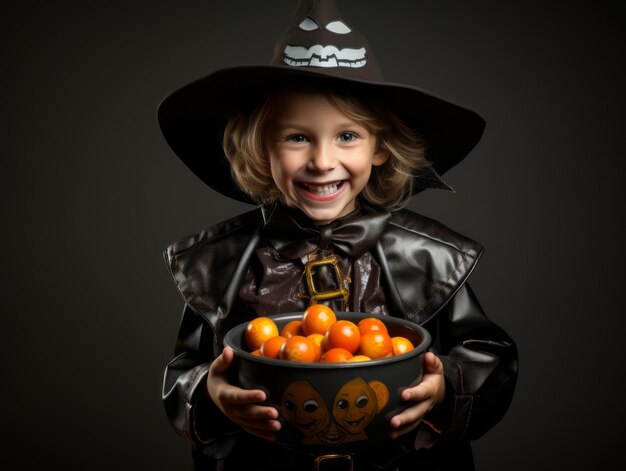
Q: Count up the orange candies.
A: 13